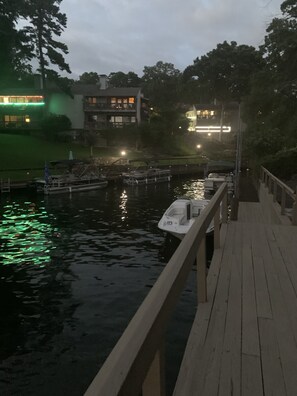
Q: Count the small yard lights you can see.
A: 2